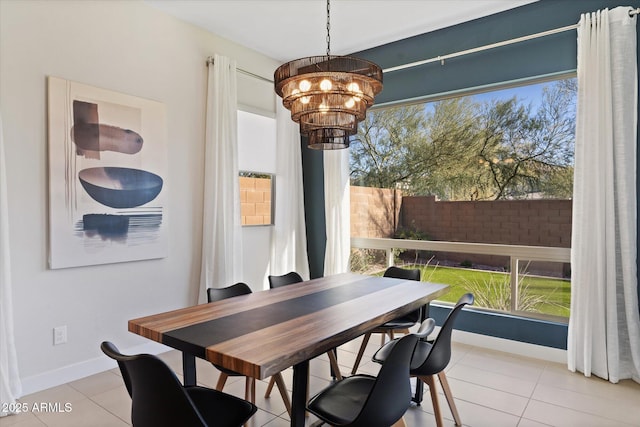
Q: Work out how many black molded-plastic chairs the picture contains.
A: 6